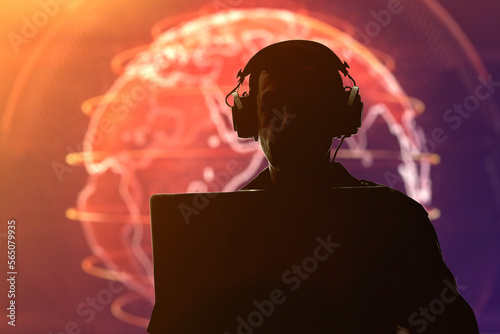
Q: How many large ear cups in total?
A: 2